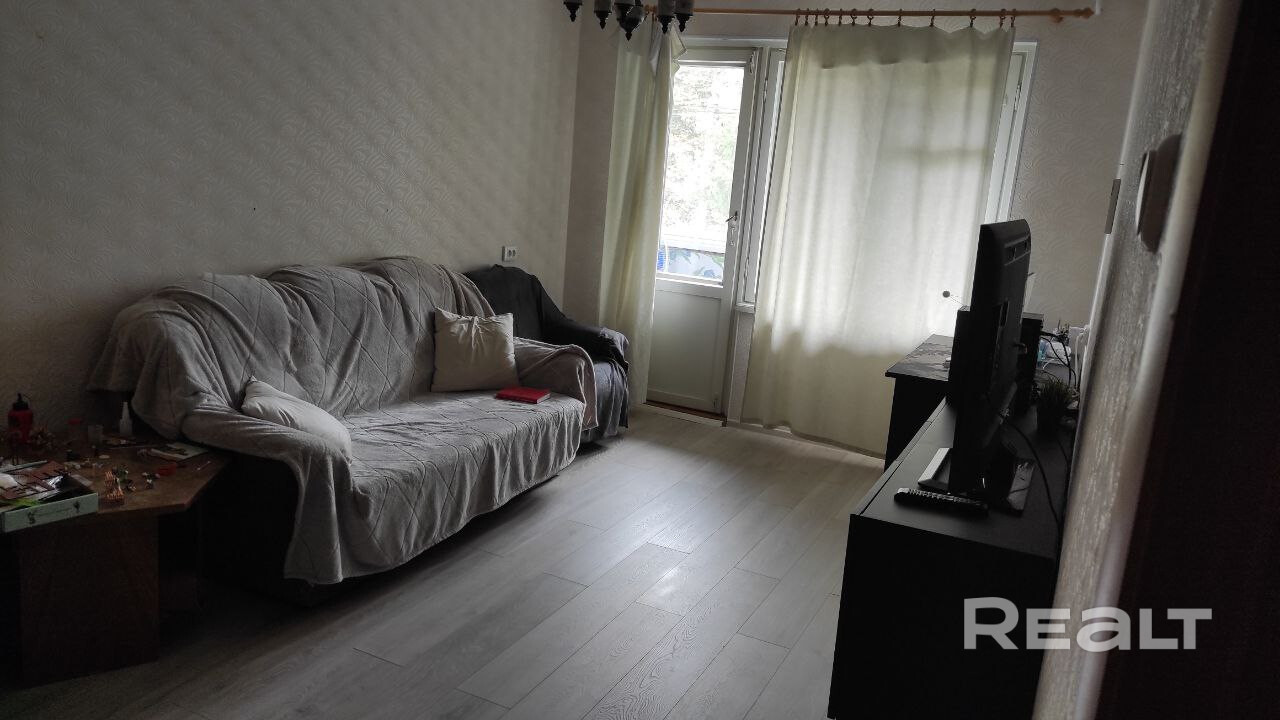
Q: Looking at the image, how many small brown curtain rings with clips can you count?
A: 12